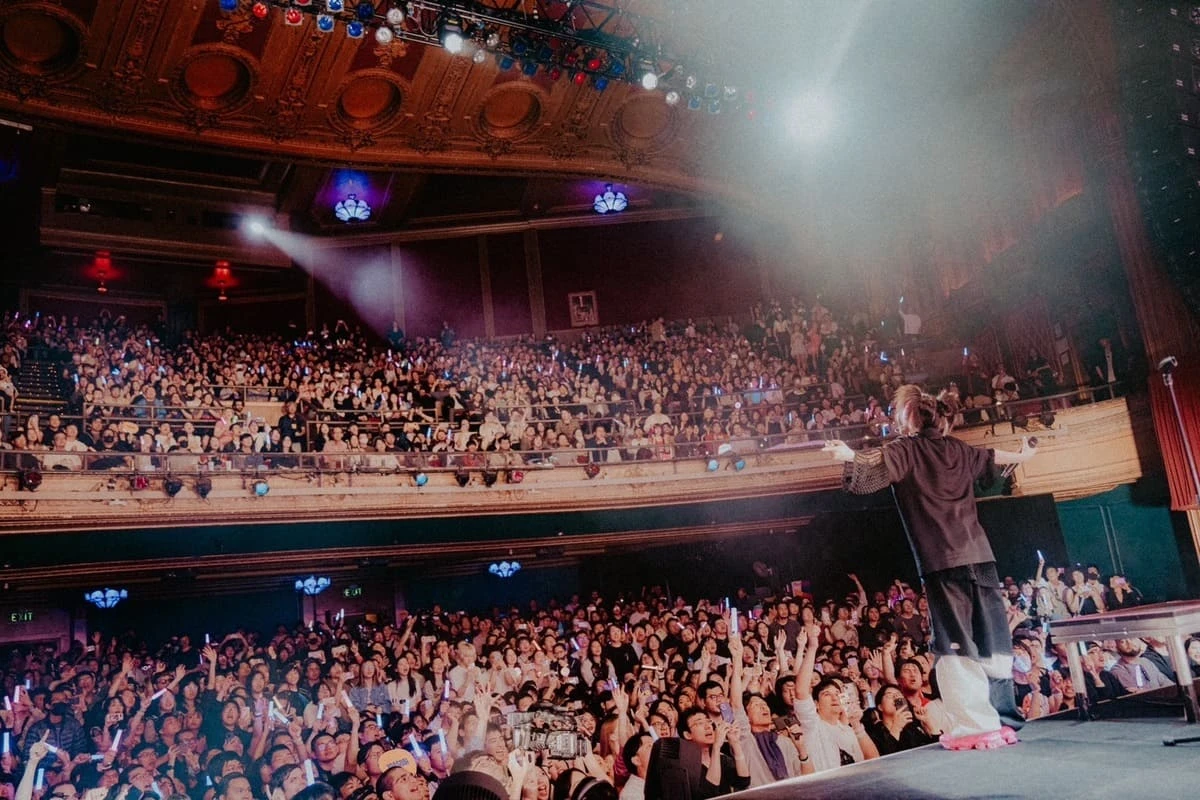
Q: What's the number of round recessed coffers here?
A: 5